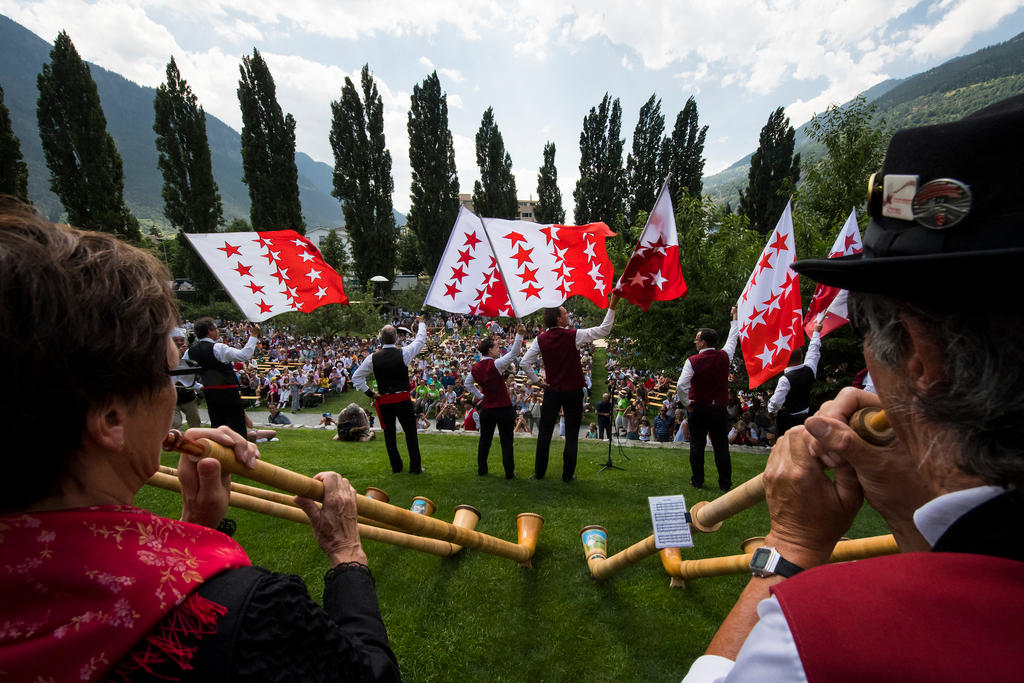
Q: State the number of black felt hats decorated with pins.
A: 1